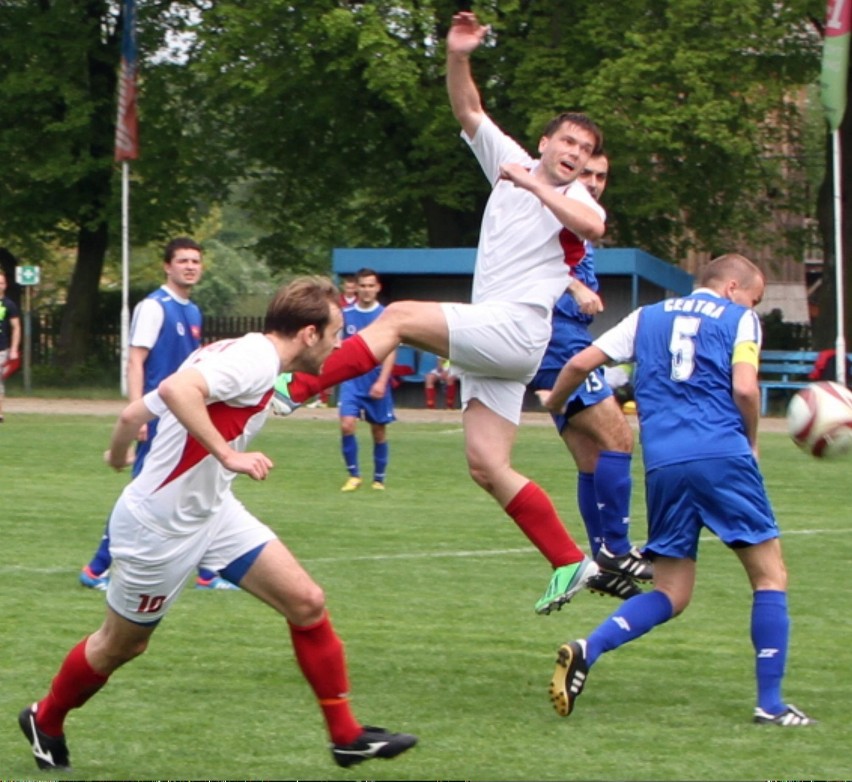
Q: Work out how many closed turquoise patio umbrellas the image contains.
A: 0